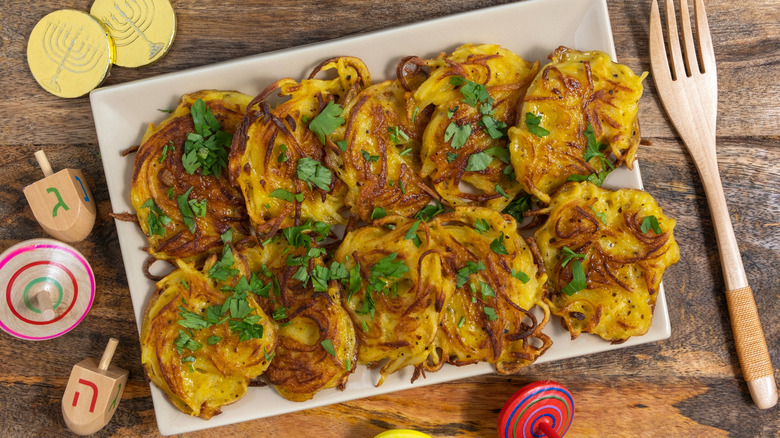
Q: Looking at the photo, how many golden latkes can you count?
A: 10